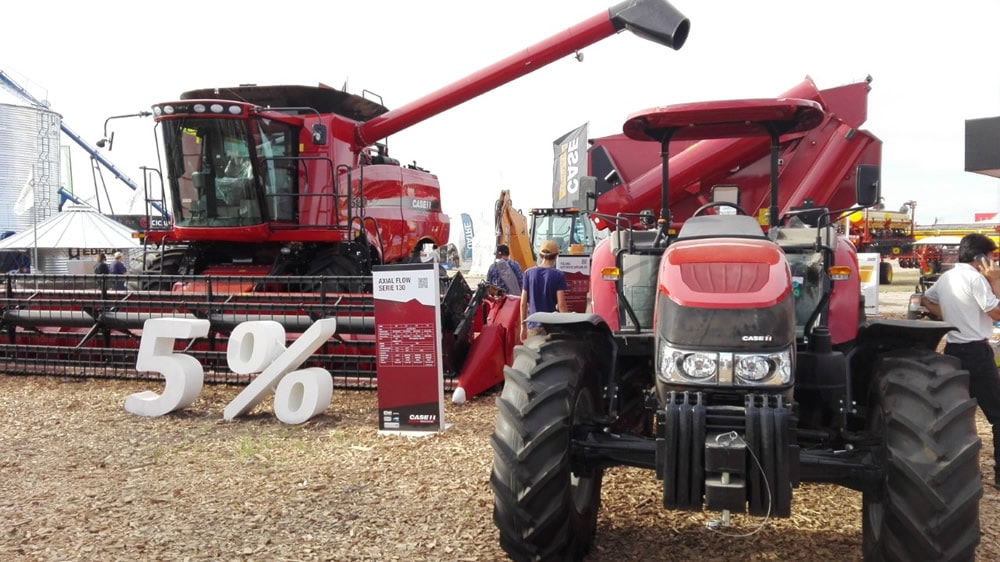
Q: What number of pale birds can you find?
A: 0